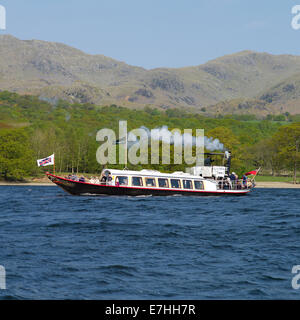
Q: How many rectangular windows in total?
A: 7